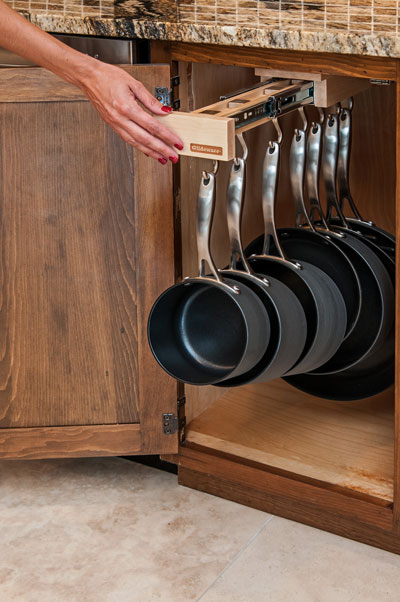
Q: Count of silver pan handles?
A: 7